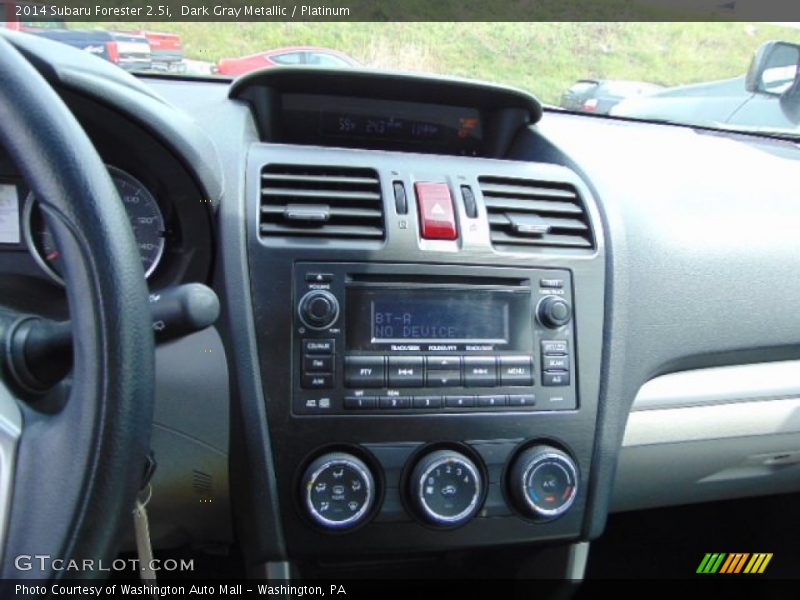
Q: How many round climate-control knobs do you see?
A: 3